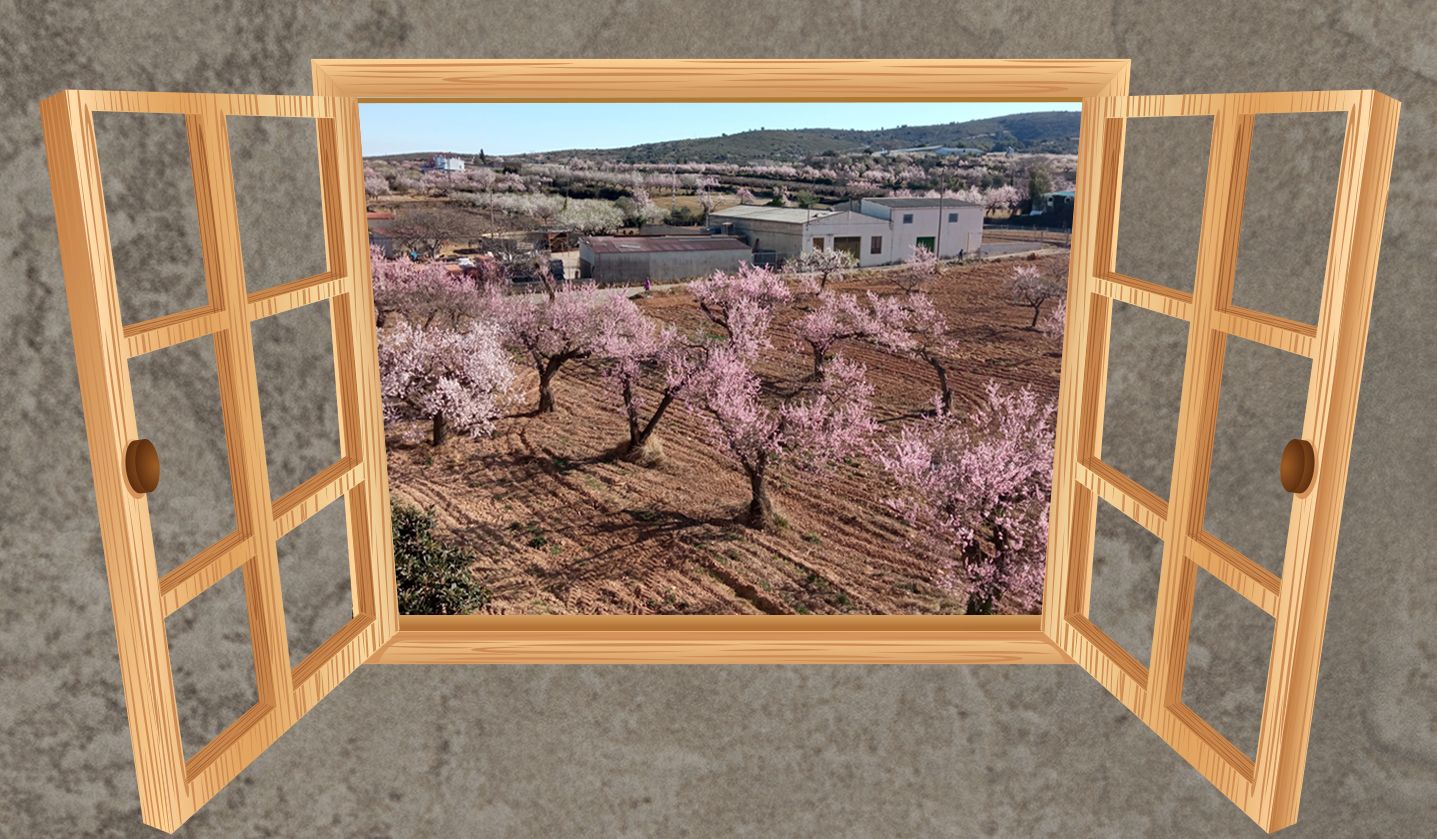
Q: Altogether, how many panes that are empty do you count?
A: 12